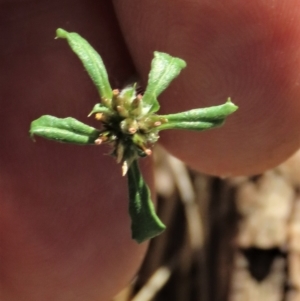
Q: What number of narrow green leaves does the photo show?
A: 5